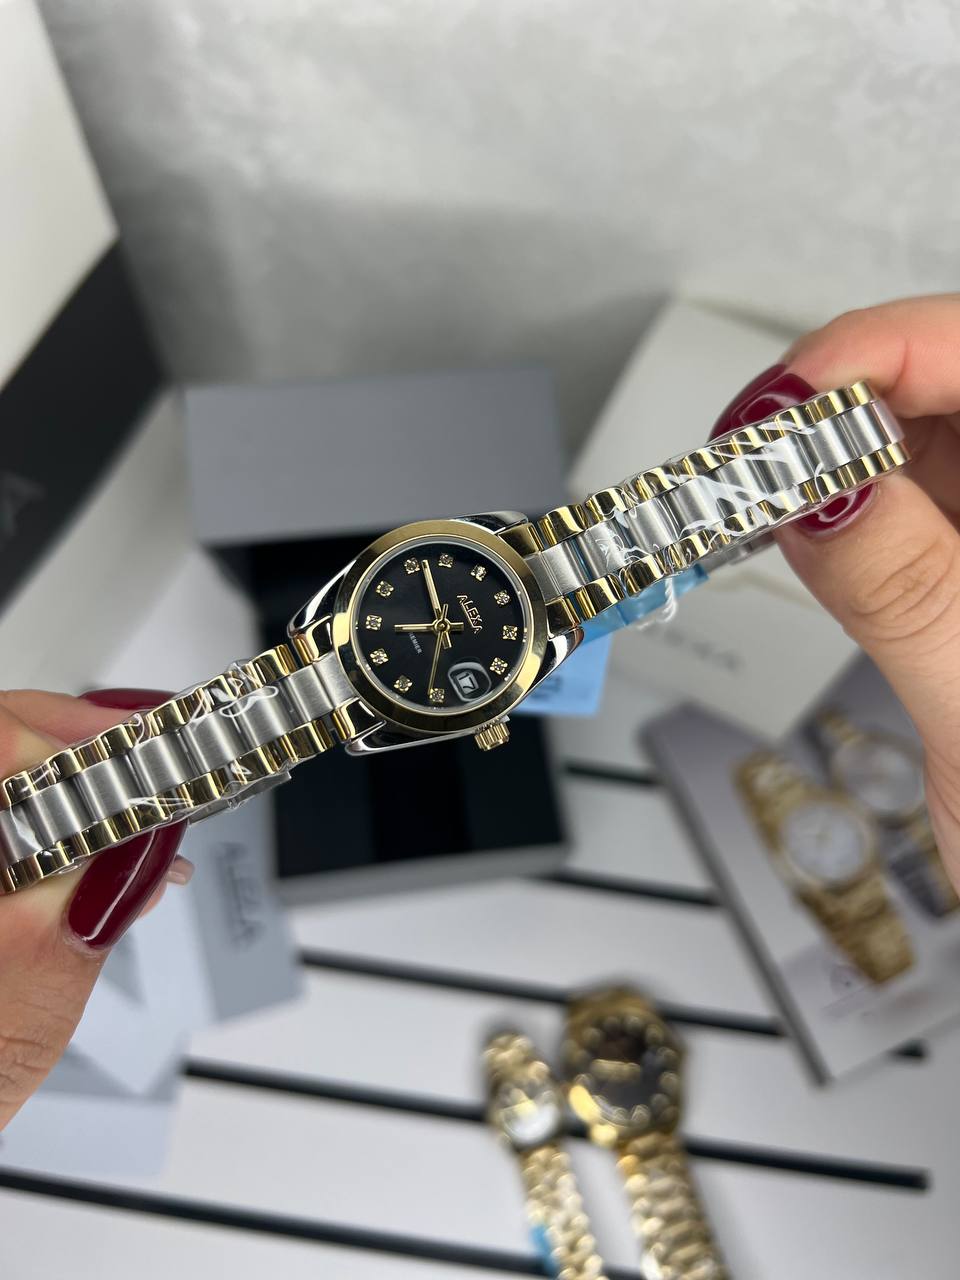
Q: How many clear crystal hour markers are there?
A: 11